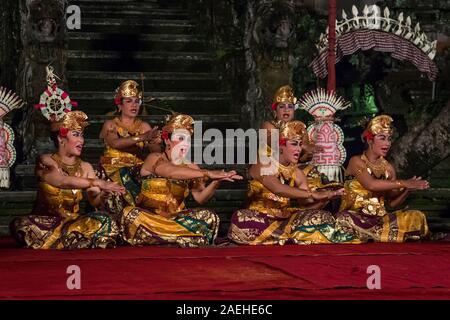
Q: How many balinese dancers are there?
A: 6